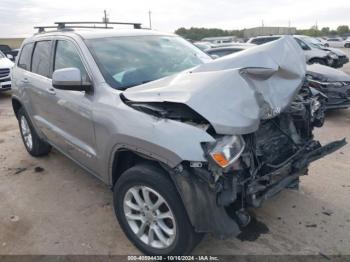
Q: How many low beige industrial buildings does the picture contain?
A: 1